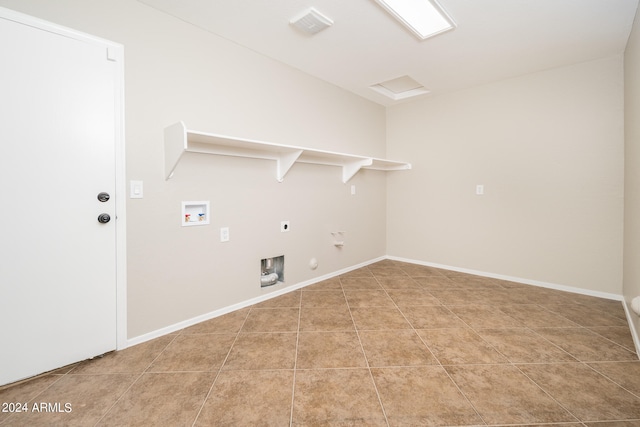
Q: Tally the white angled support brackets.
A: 3